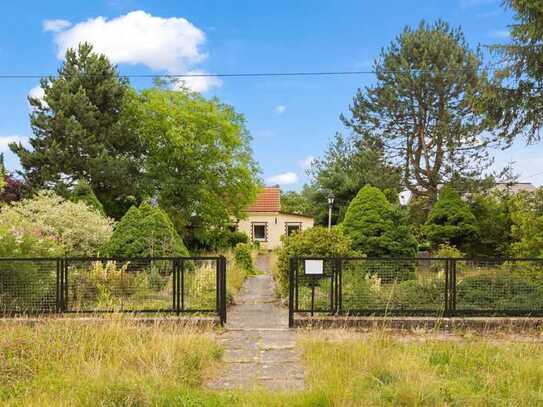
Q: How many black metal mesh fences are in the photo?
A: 2